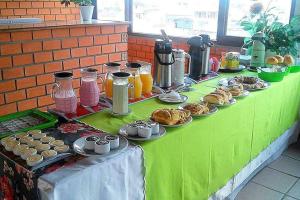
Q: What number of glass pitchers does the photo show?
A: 6